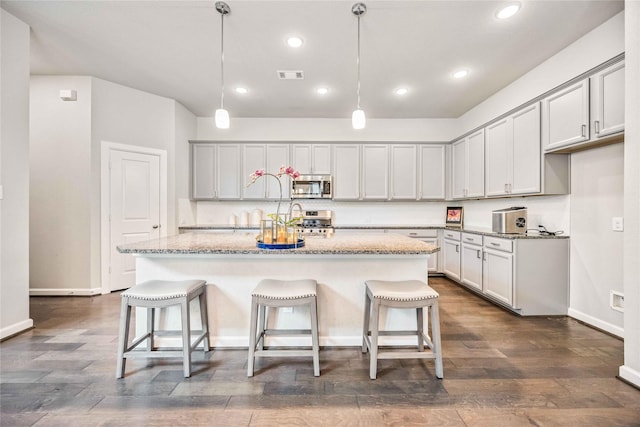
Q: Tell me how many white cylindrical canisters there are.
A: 3